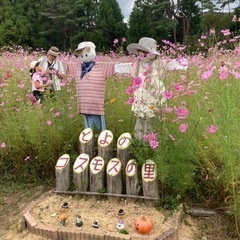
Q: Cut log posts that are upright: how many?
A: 9